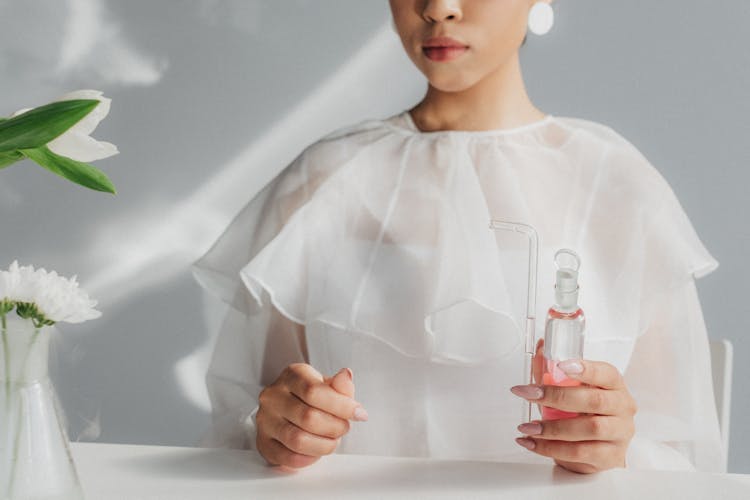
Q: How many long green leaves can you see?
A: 2